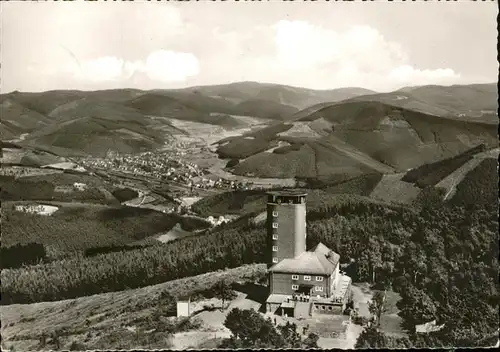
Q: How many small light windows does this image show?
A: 10